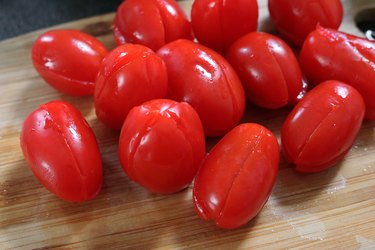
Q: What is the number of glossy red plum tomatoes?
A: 12